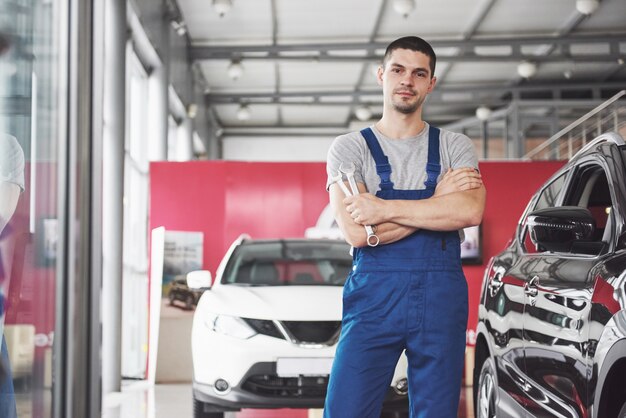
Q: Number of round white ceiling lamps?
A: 8